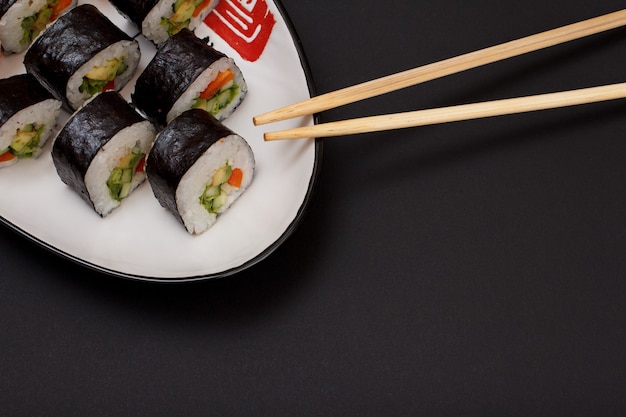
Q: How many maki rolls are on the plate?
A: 7